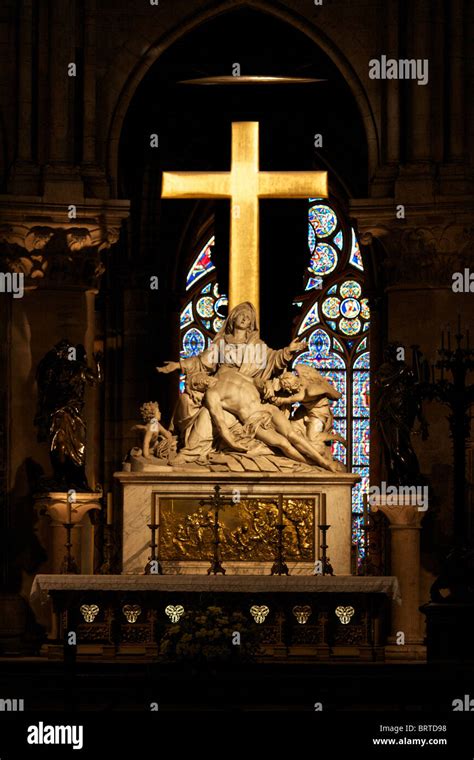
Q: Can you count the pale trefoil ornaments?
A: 6